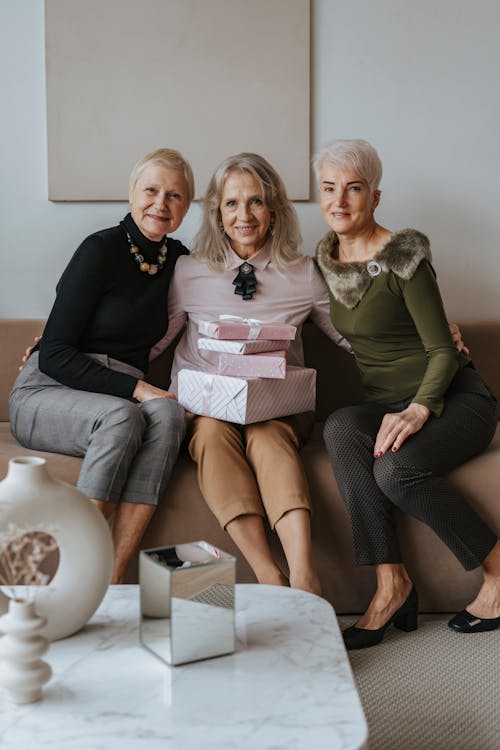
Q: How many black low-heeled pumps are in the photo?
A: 2